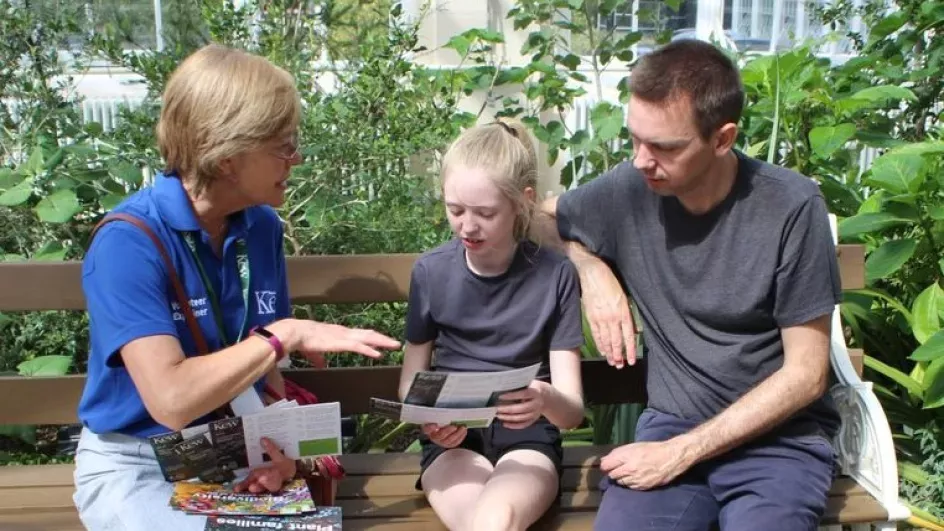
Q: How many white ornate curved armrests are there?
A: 1